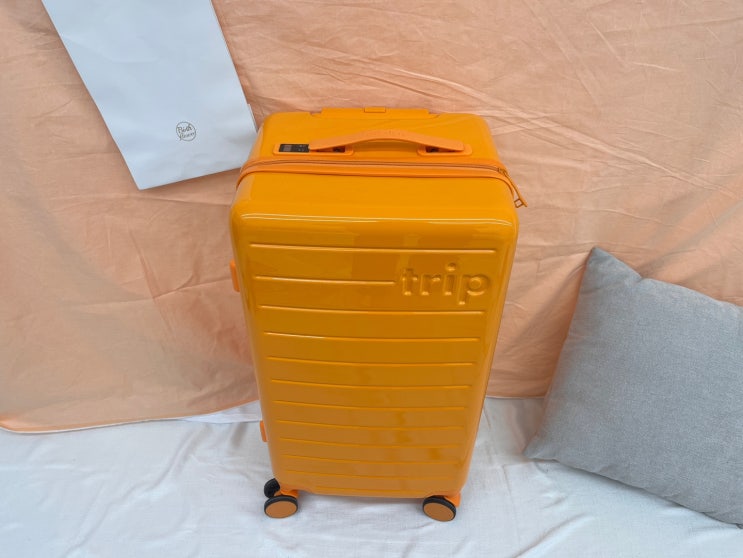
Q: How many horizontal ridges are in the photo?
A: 12